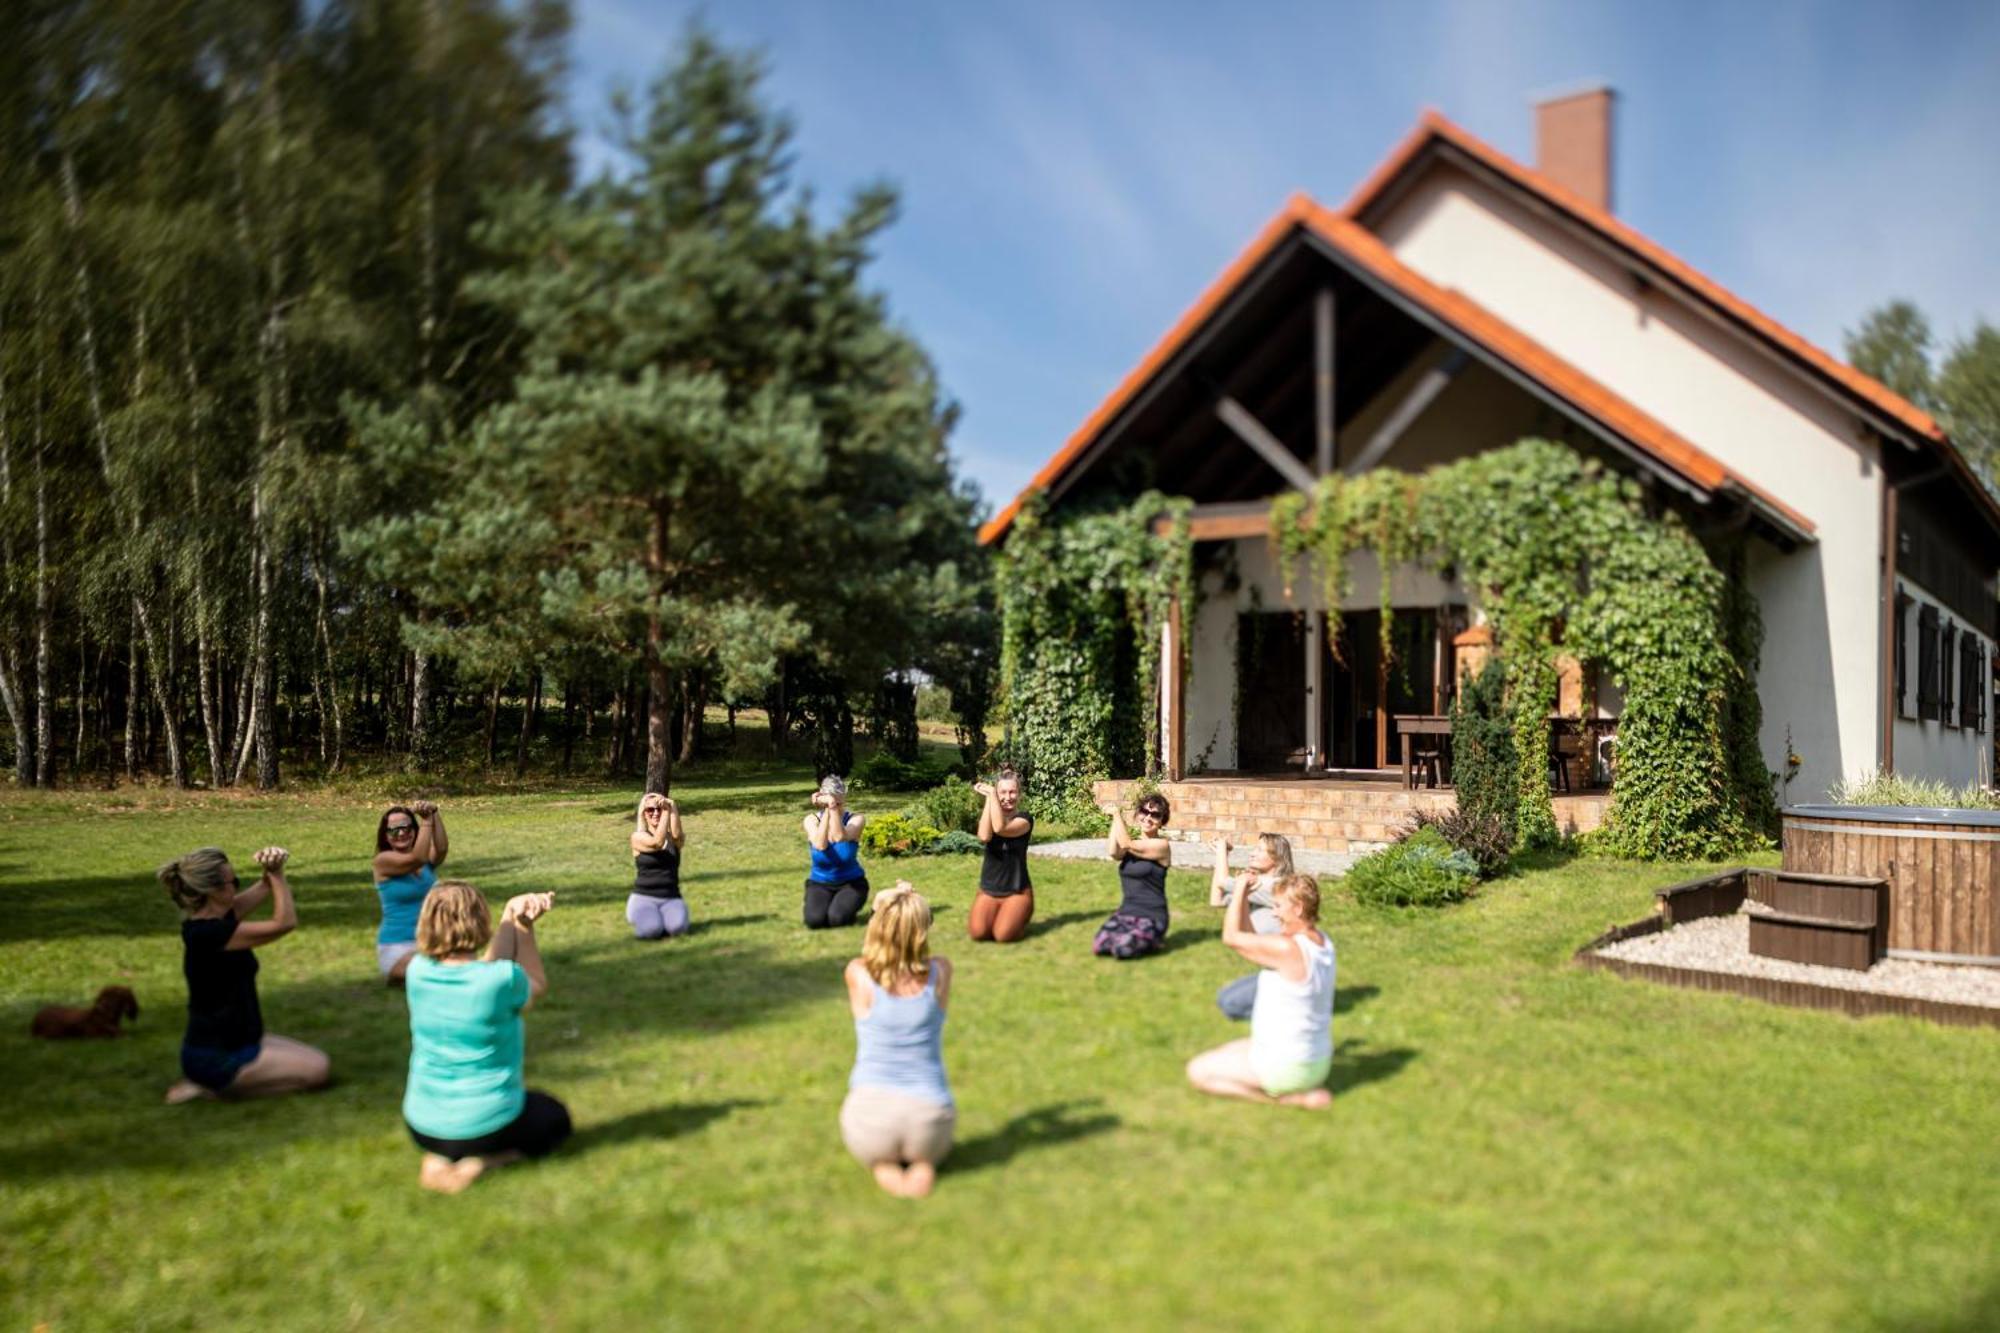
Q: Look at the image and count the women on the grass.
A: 10